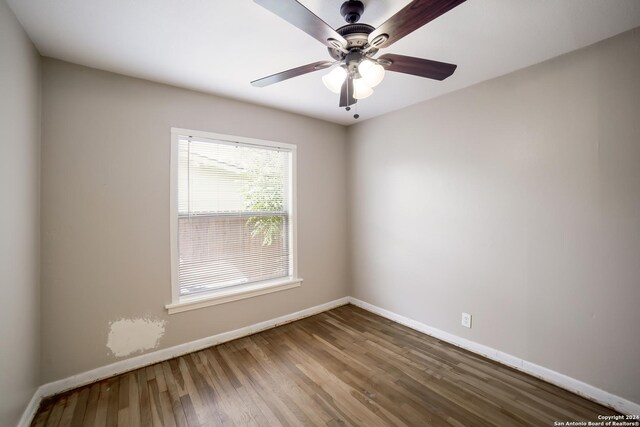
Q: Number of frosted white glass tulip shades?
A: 3